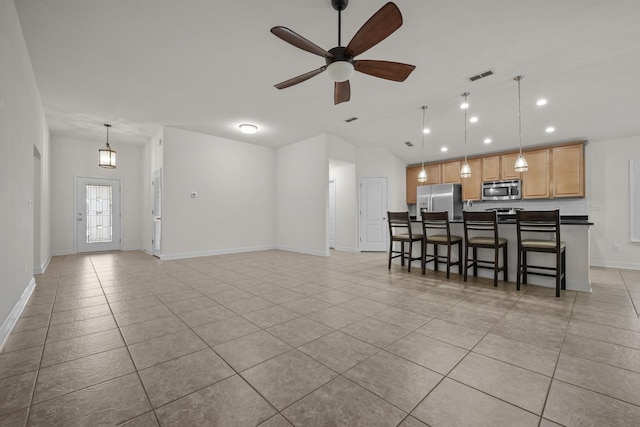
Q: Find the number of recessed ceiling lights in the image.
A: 7